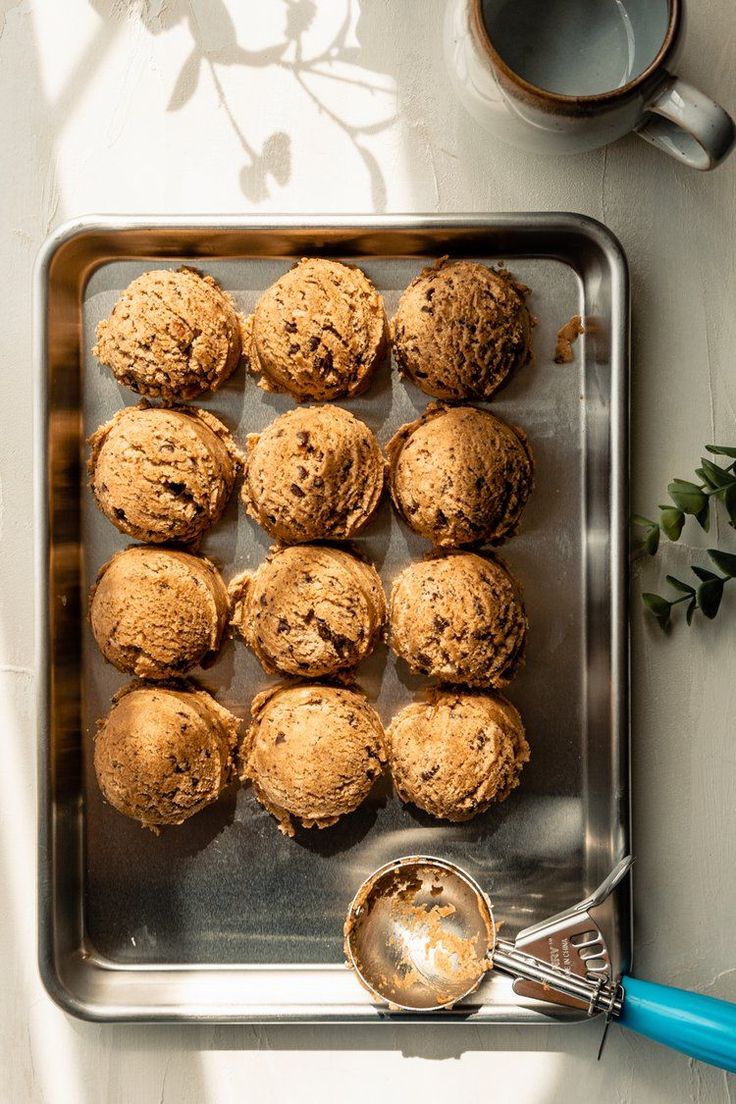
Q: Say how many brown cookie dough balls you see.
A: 12